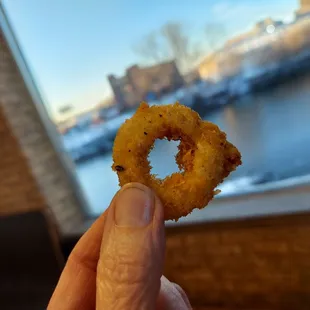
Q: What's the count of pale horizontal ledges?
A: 1